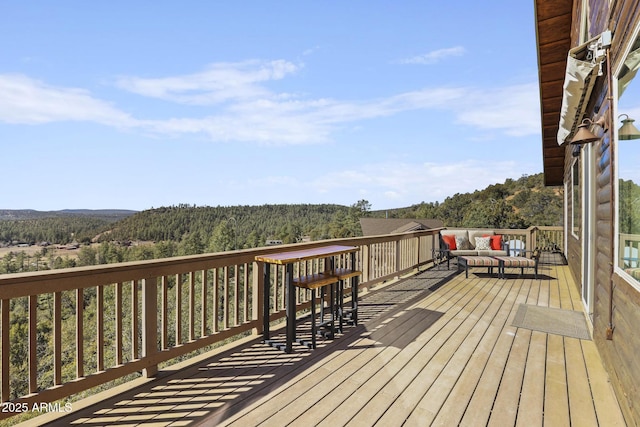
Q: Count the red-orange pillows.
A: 2